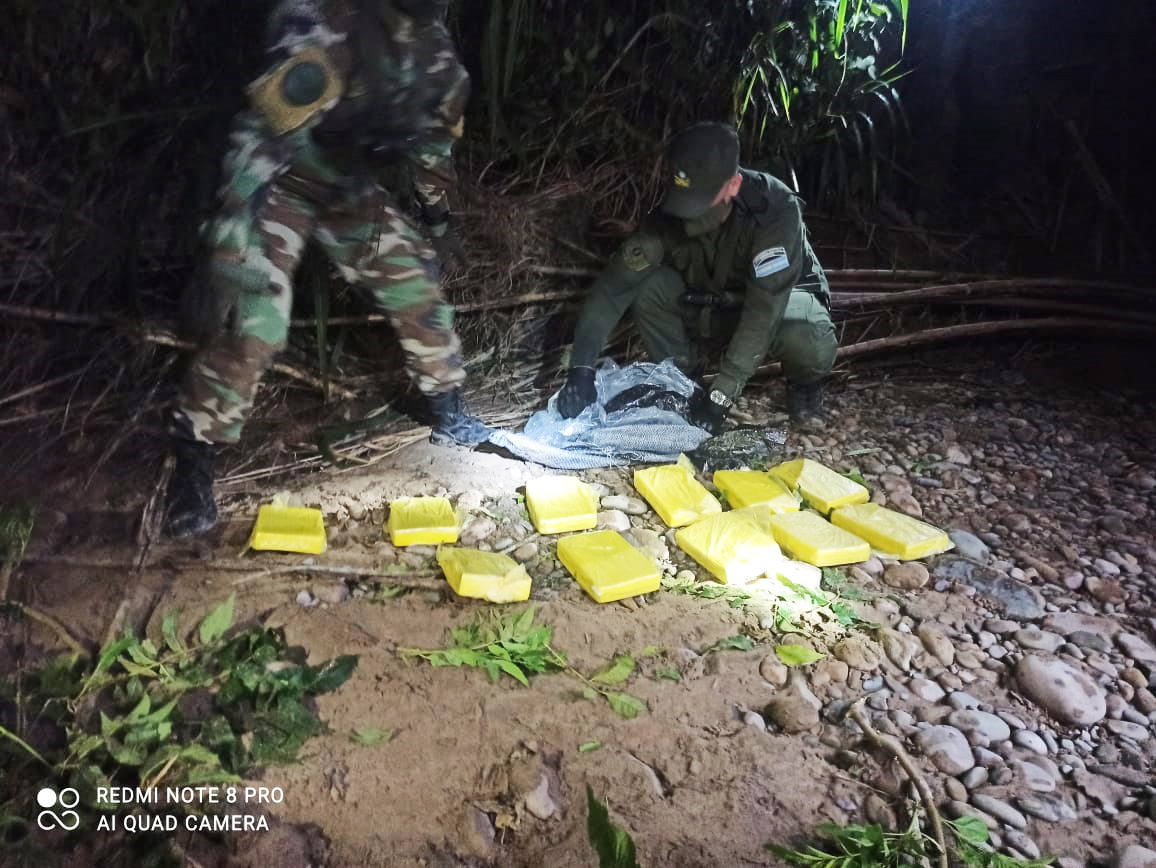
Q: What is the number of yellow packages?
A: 11